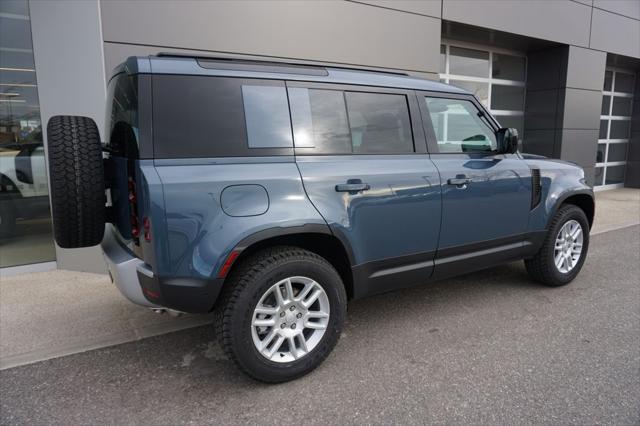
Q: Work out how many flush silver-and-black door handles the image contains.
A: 2